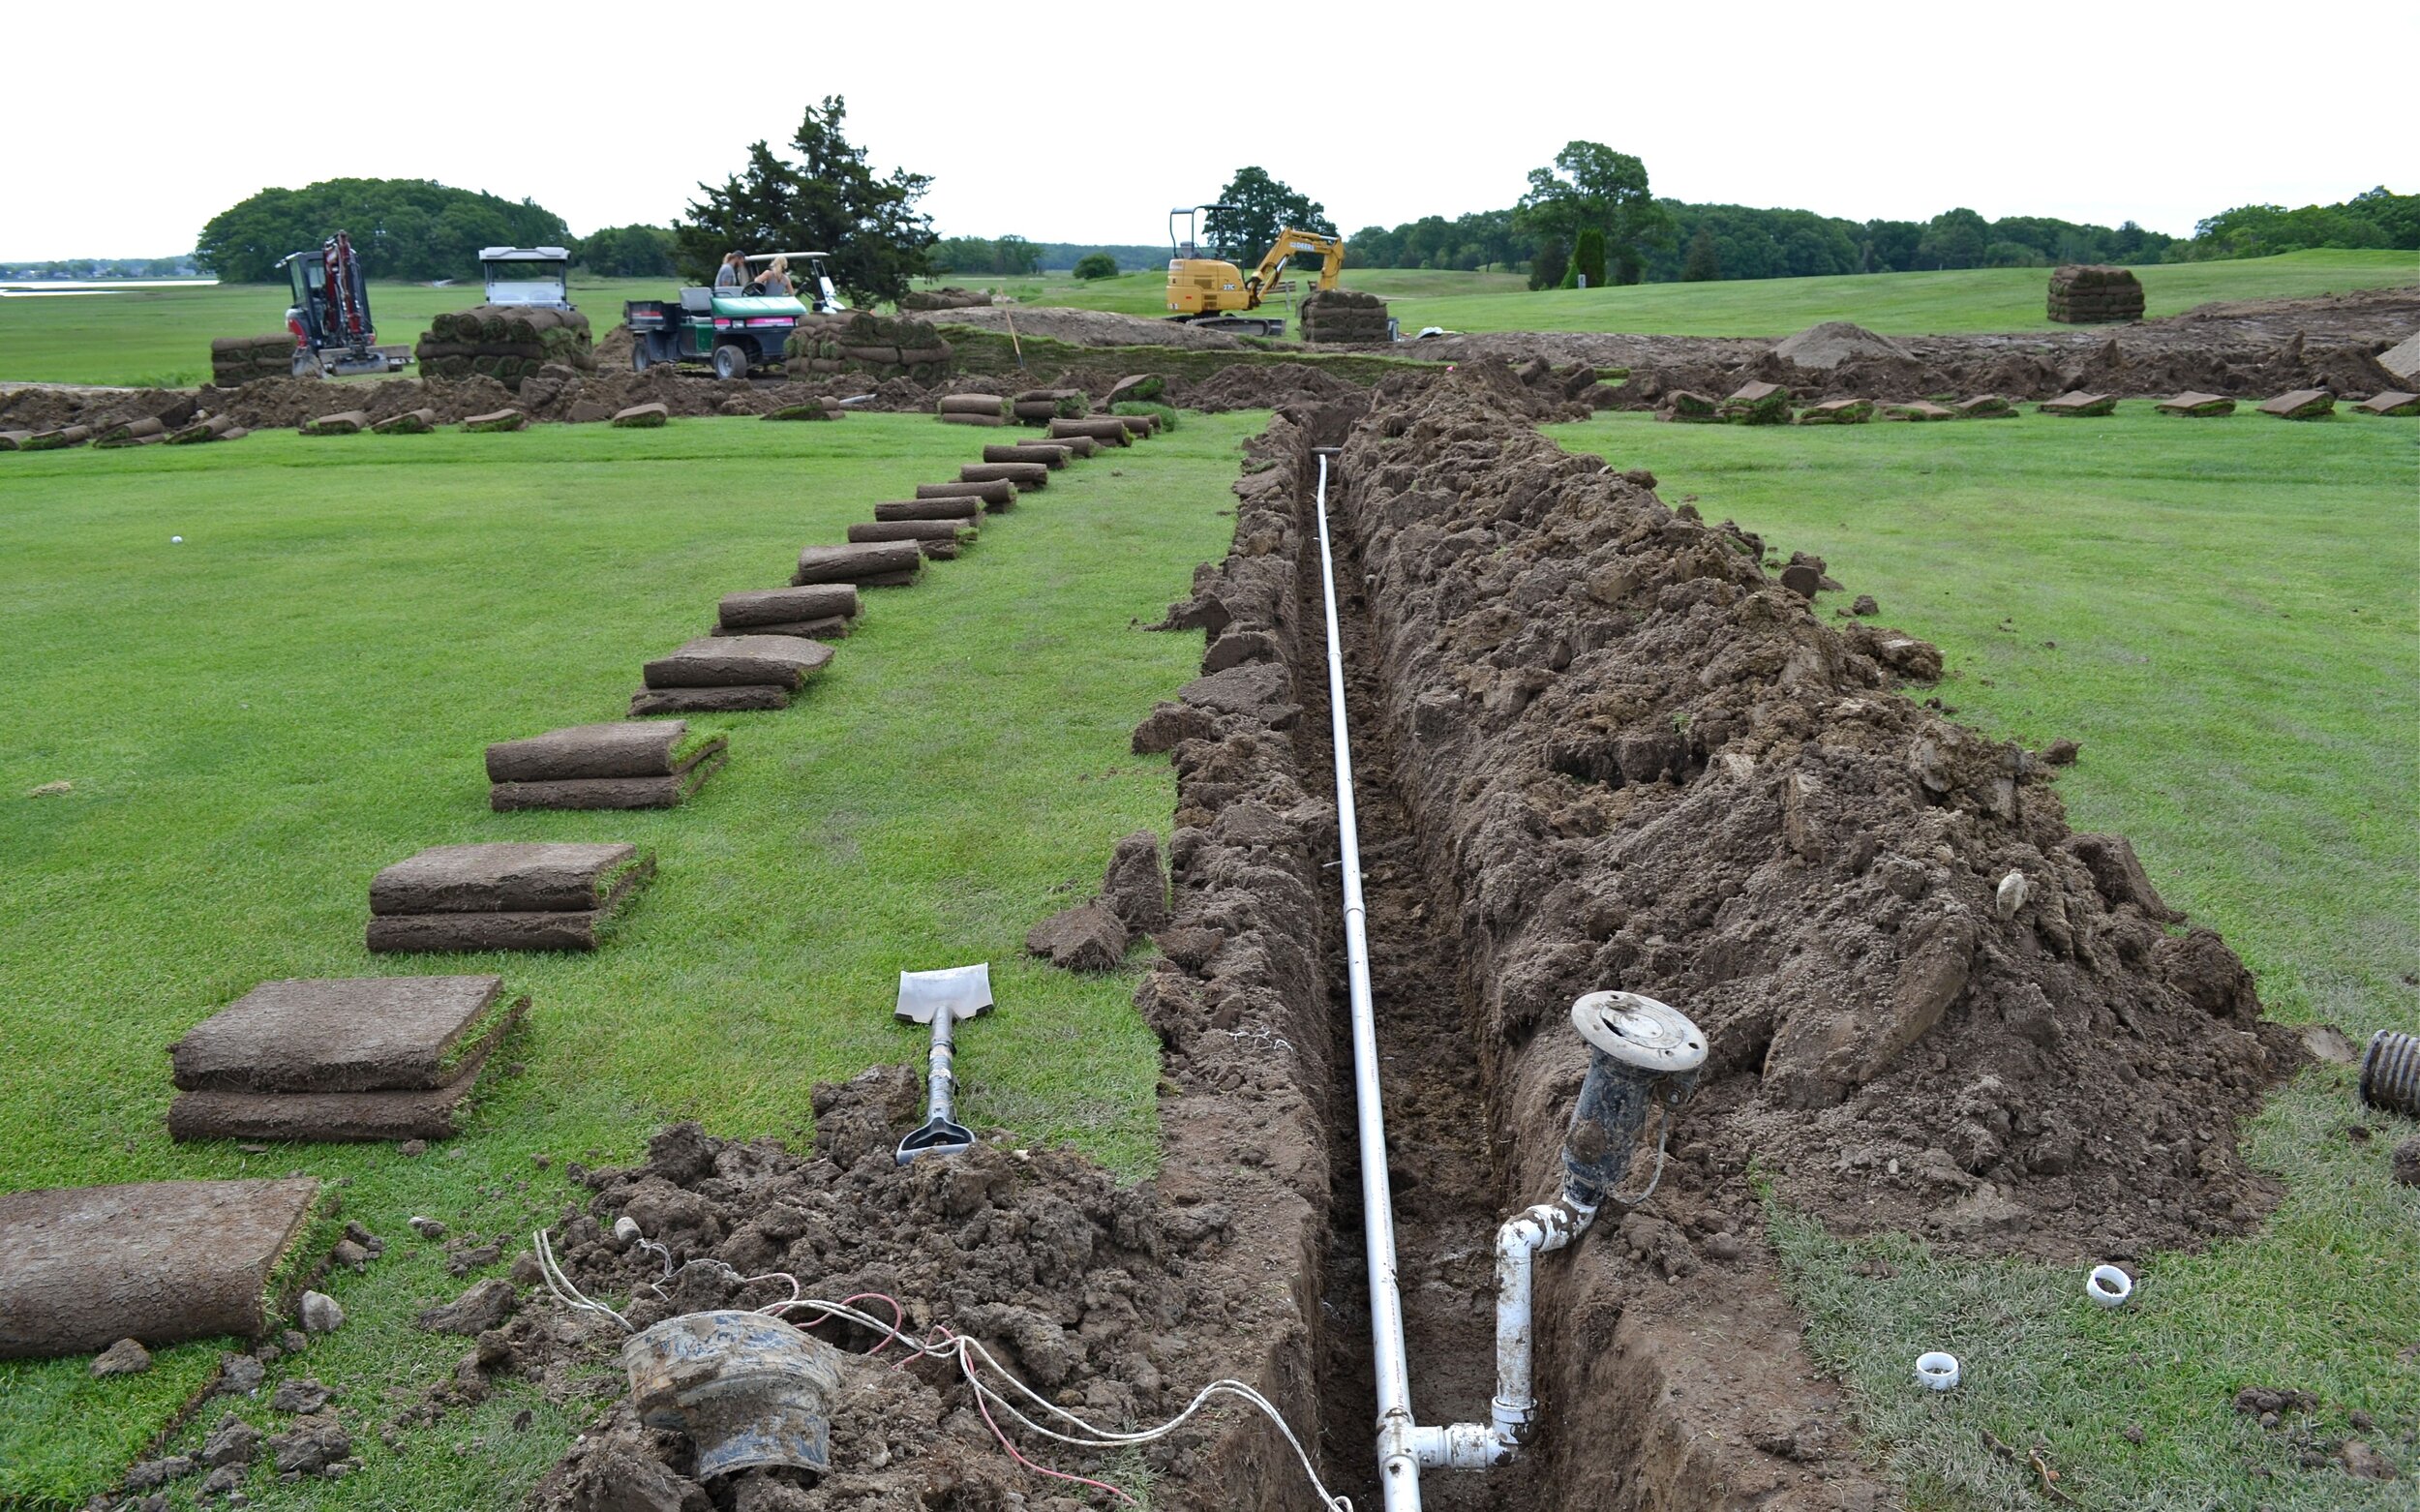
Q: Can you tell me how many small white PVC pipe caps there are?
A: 2